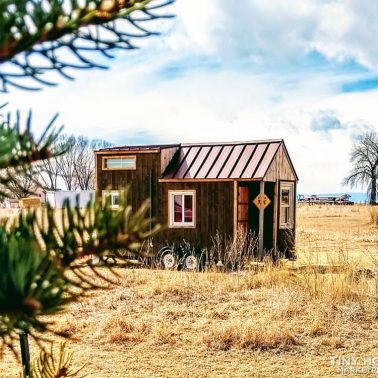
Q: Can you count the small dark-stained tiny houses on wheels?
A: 1